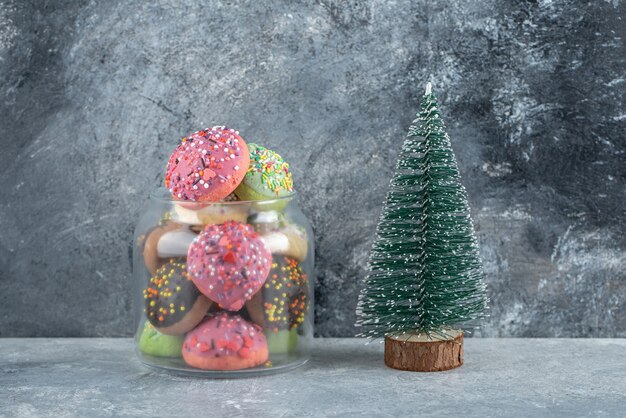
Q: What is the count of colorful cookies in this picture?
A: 11